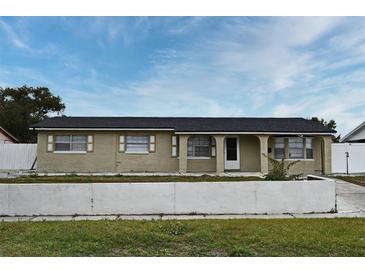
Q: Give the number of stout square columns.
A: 4